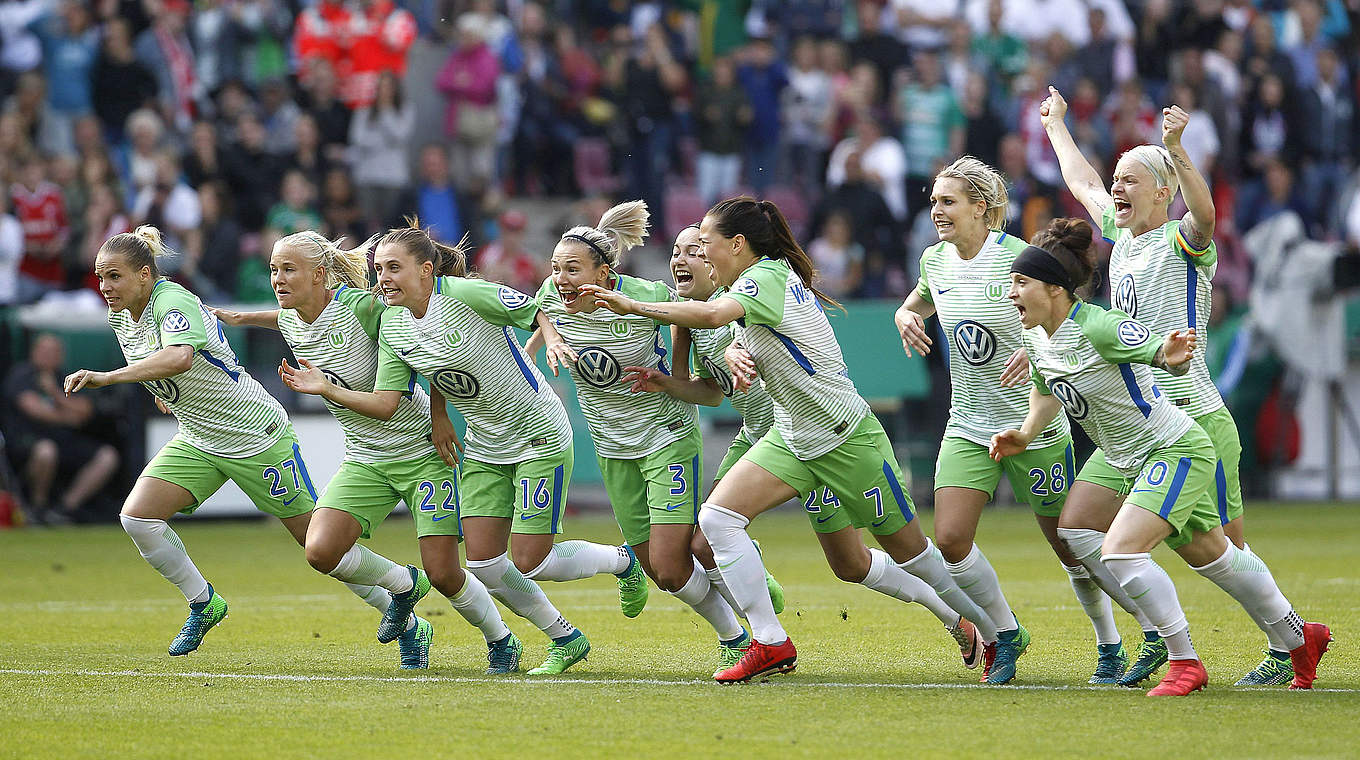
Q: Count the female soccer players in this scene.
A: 9